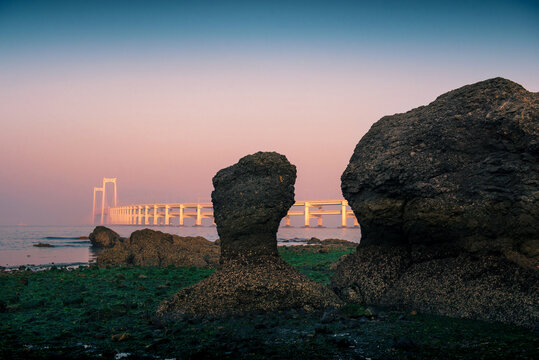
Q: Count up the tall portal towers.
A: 2